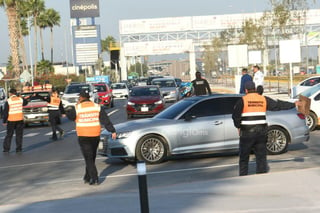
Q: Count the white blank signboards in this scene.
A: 3